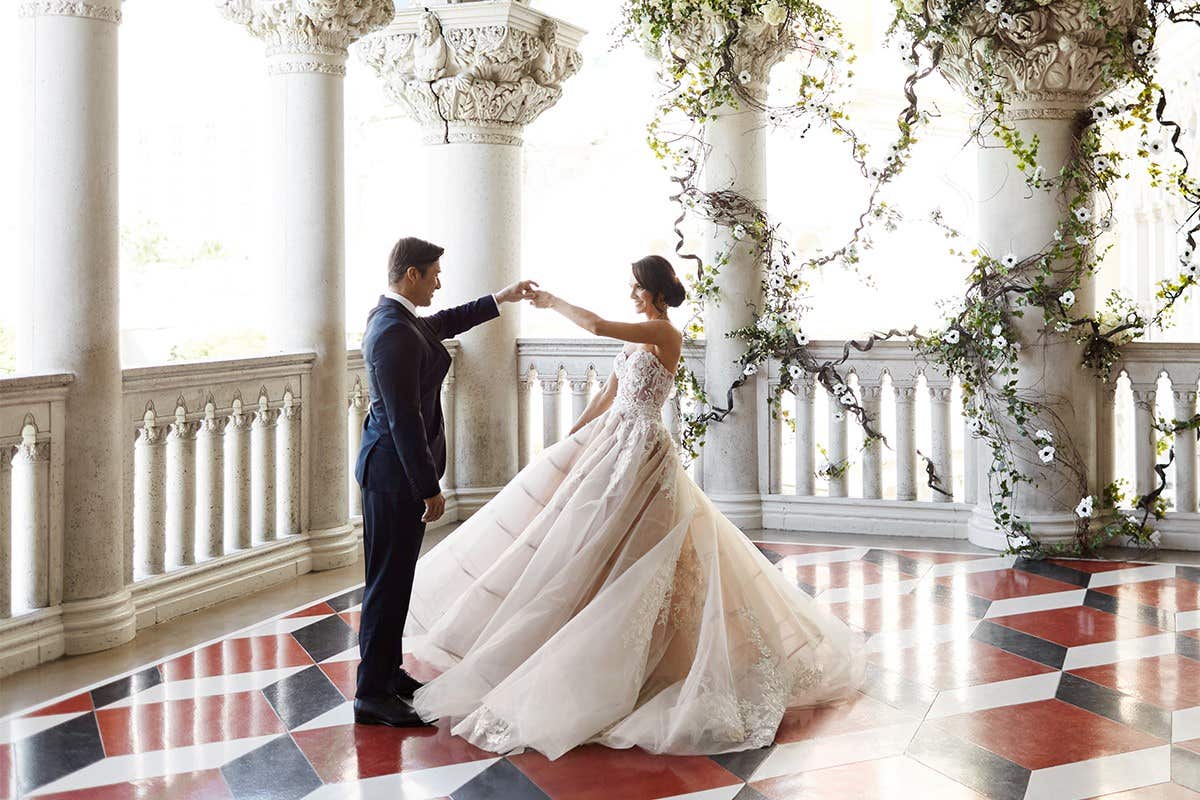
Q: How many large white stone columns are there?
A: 5